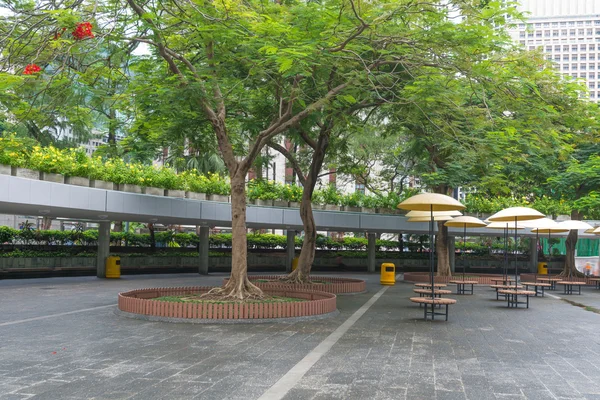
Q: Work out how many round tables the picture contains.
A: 11